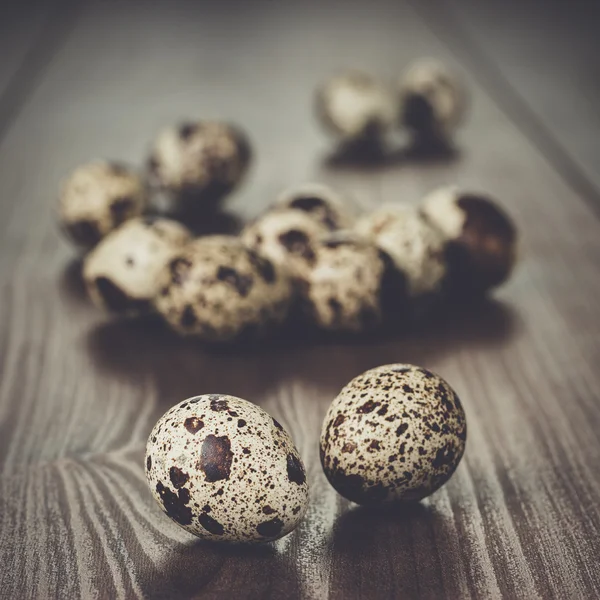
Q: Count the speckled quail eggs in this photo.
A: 13